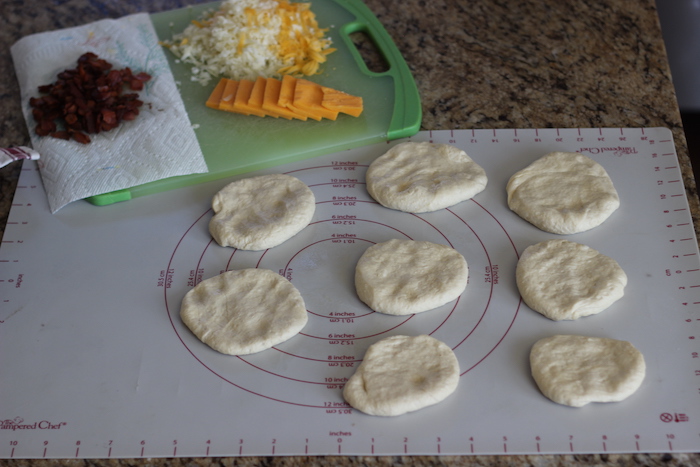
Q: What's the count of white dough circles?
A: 8